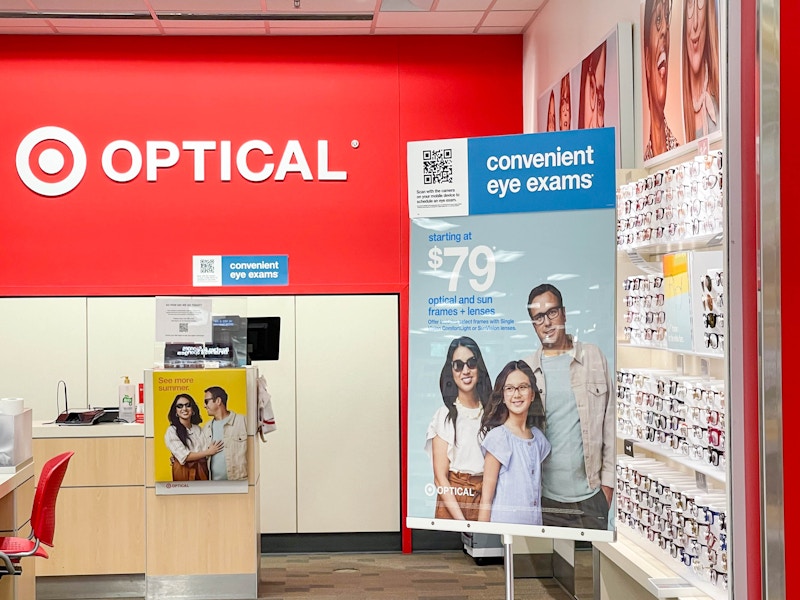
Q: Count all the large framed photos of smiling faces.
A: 2